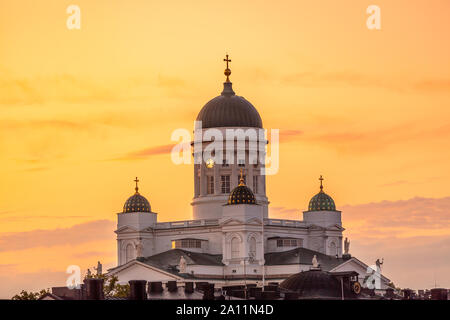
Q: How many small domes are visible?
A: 3